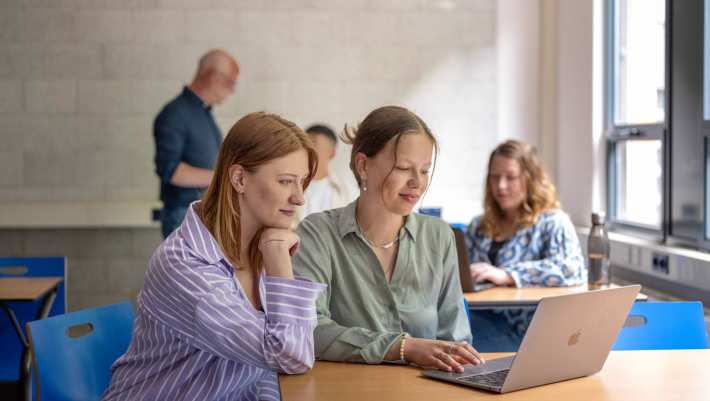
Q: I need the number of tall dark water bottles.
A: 1